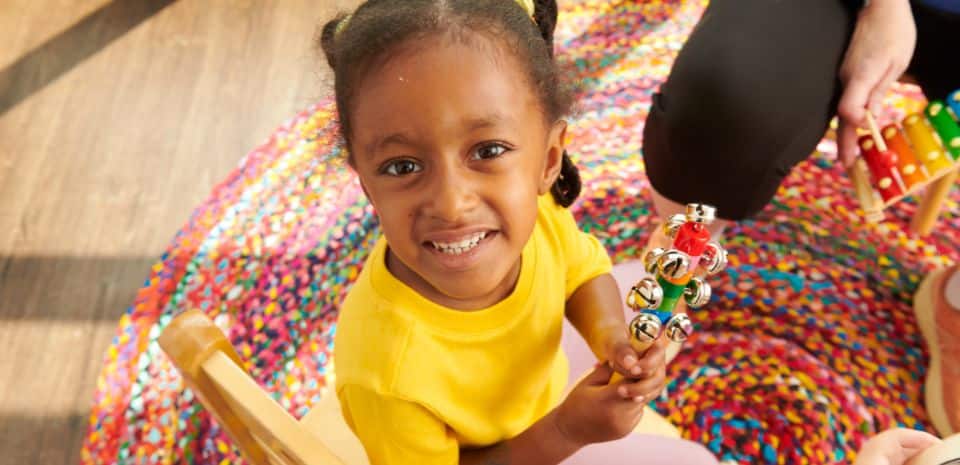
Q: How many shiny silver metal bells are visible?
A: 9